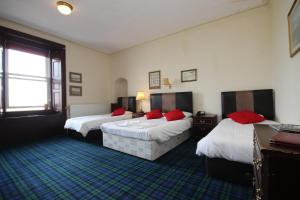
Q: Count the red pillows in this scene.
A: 4